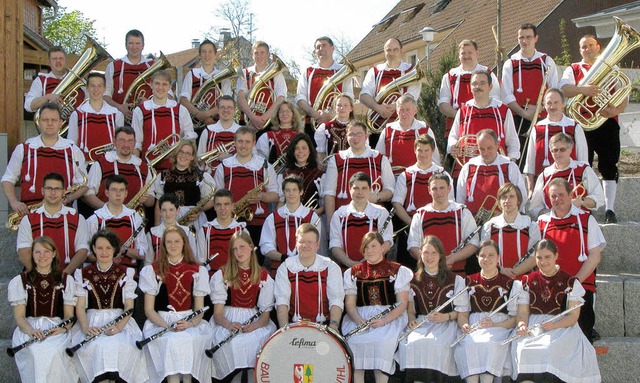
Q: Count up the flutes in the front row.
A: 3